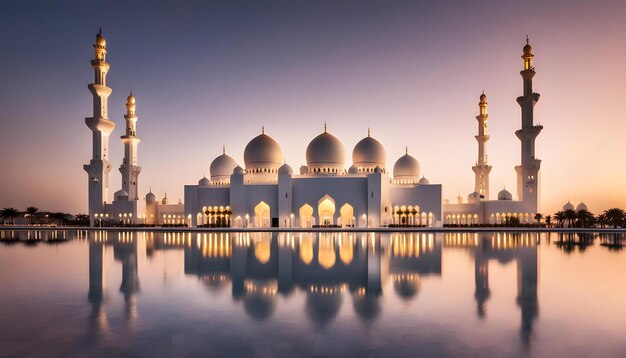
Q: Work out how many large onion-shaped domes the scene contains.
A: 5